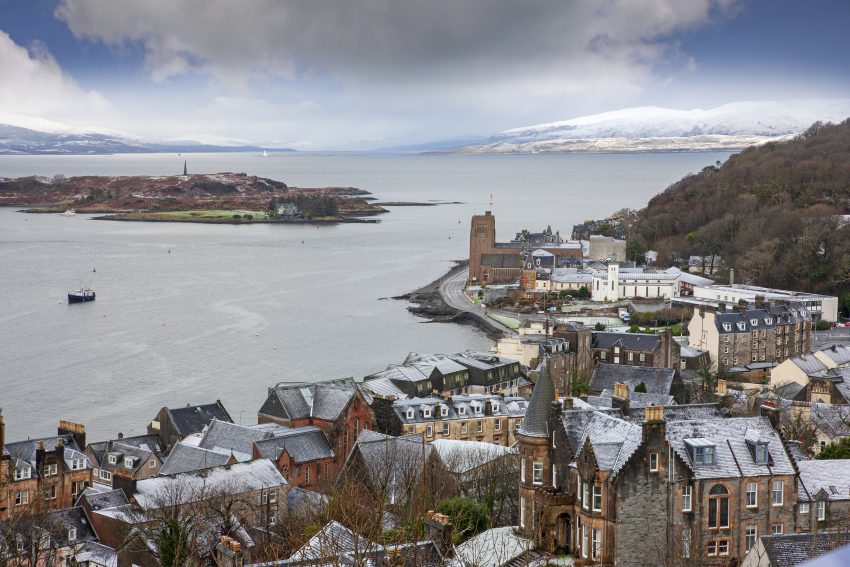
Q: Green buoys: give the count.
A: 4